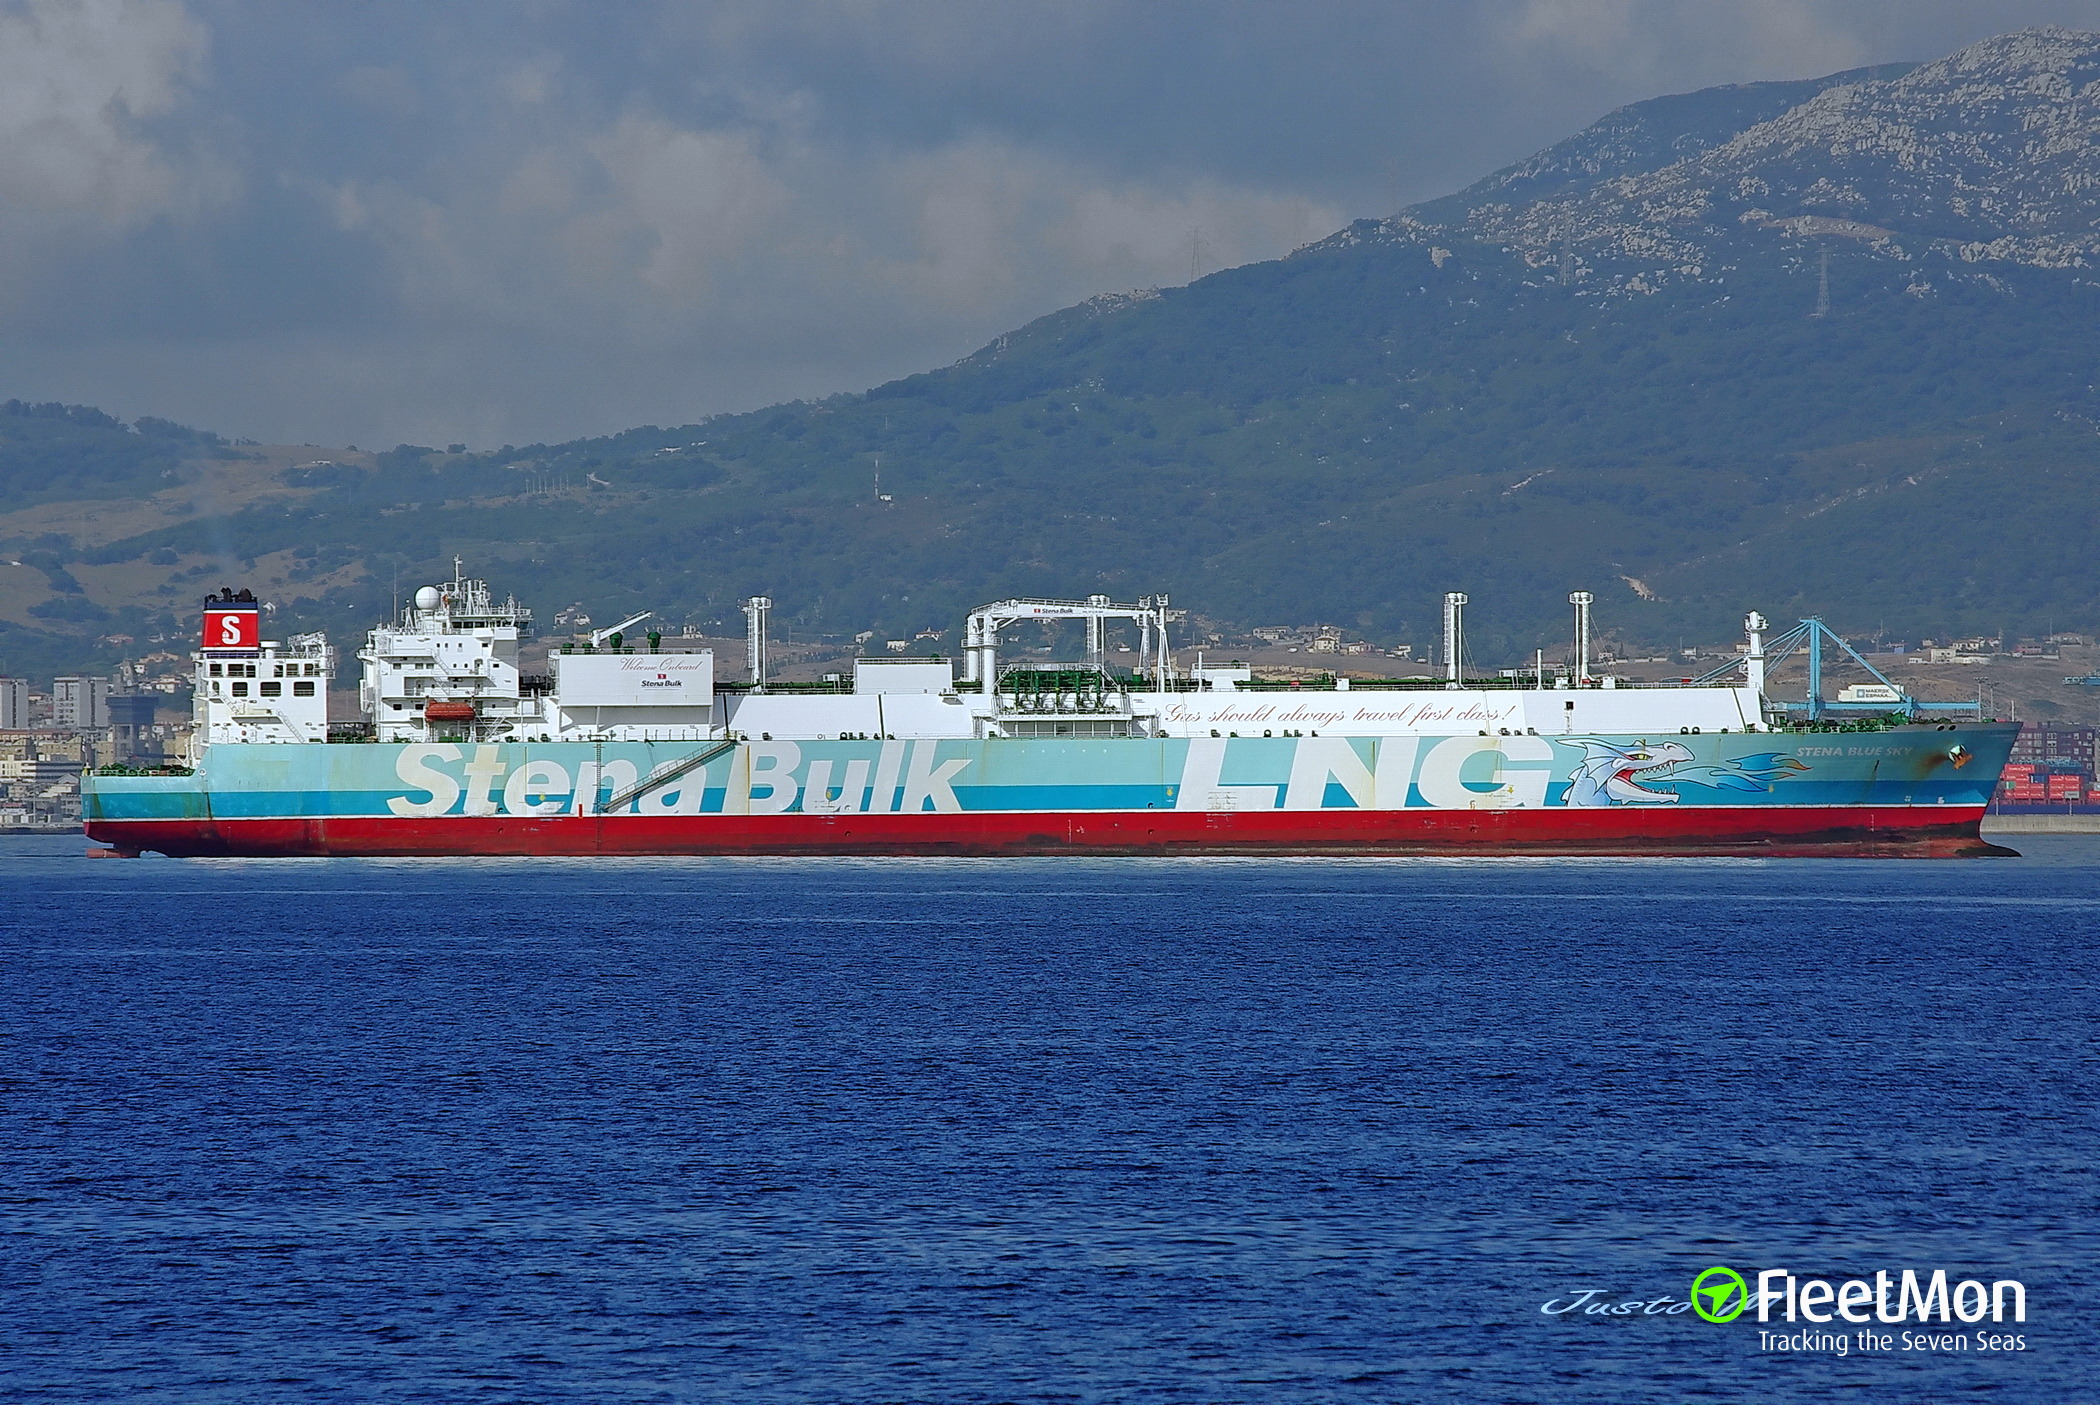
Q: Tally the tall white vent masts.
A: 4